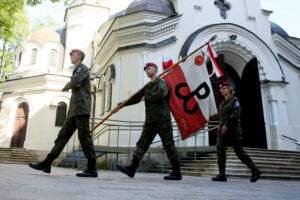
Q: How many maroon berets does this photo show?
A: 3